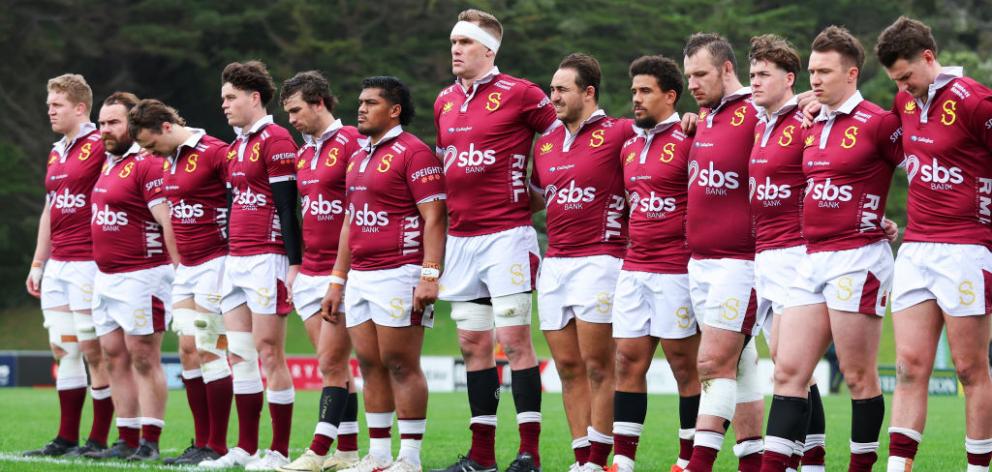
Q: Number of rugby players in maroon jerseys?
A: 13